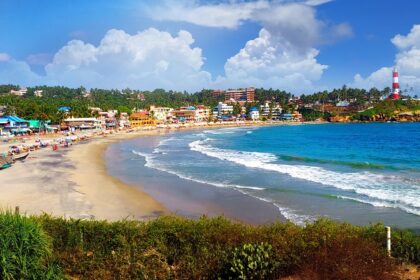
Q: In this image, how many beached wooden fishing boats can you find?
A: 2